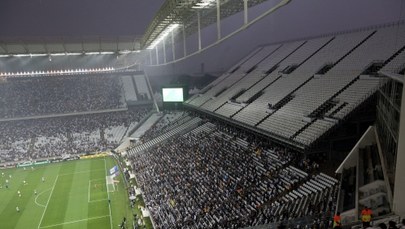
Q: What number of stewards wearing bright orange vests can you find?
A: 2